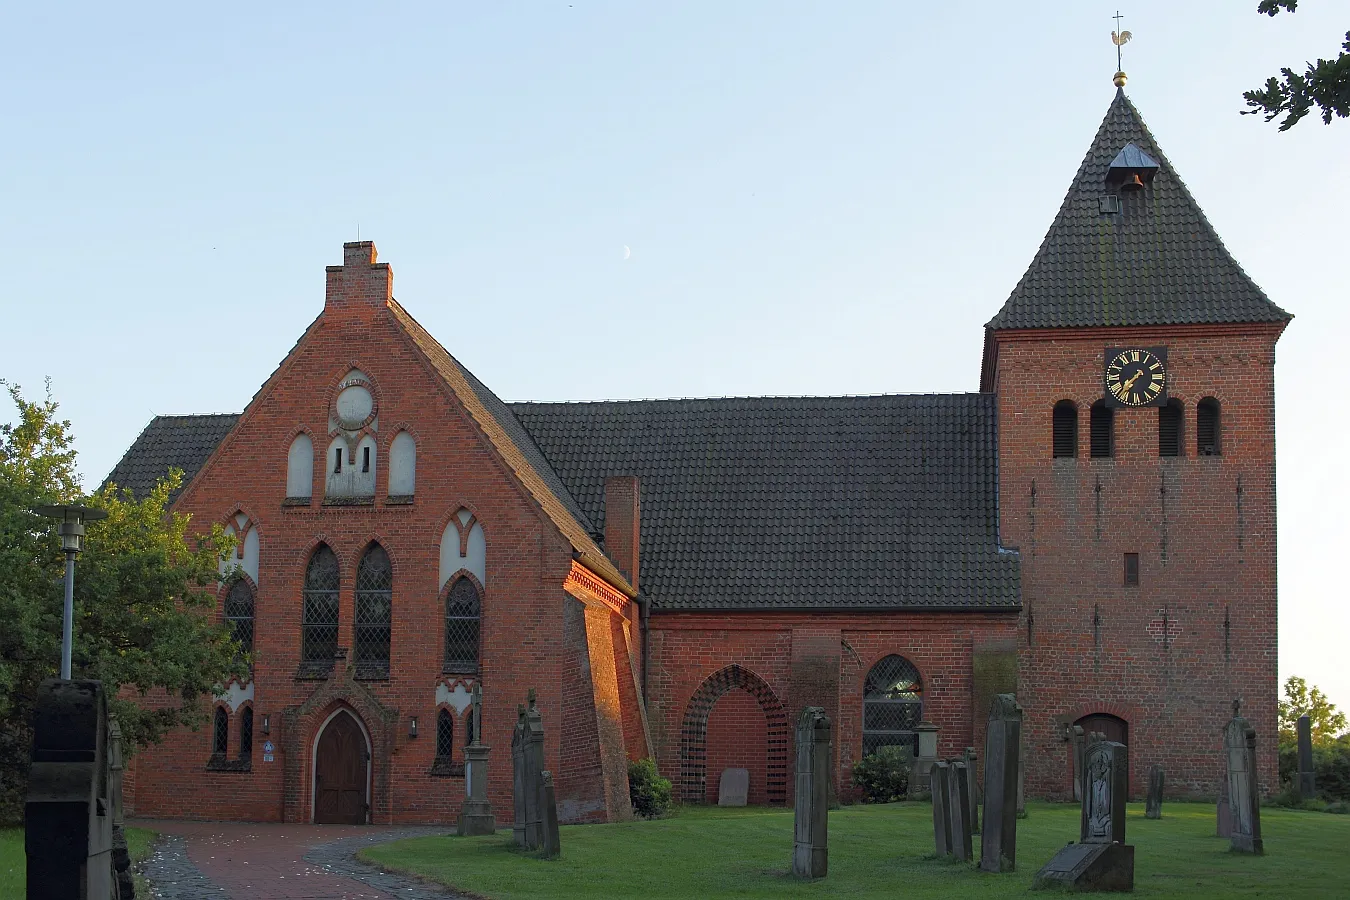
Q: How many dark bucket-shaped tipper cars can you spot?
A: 0